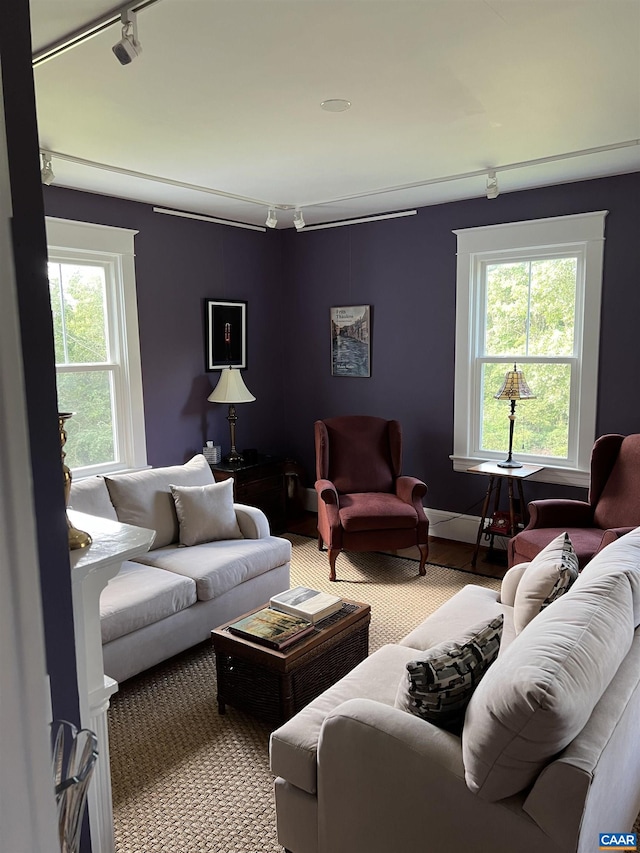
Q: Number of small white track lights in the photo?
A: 5